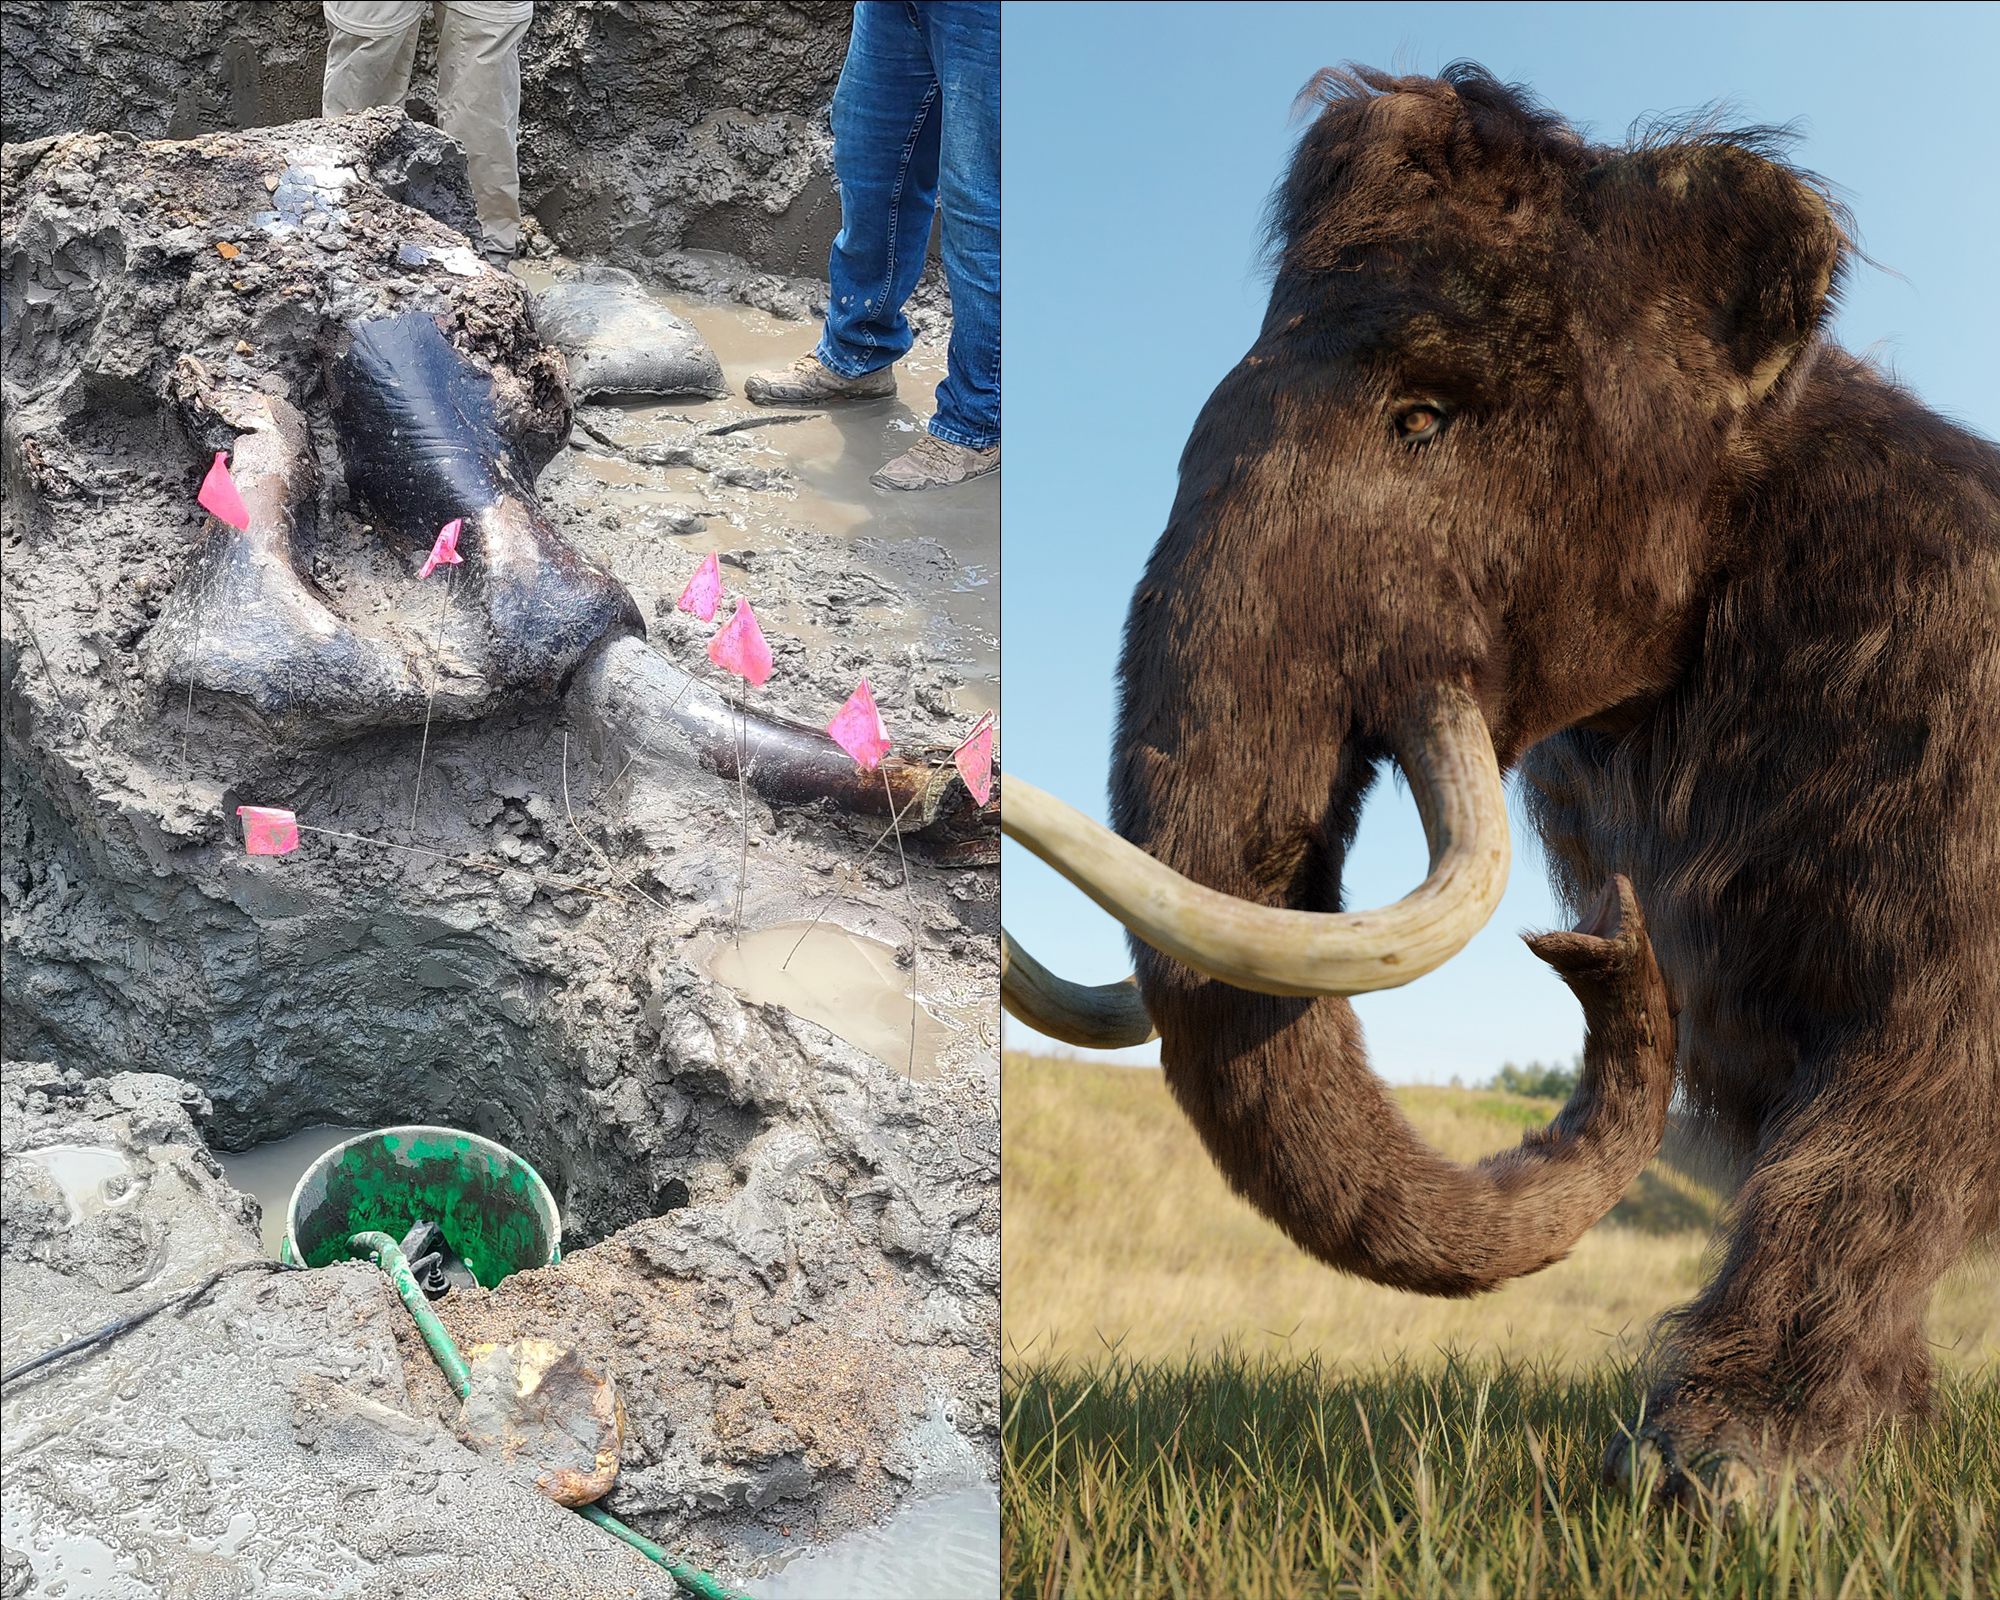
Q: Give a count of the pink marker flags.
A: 7